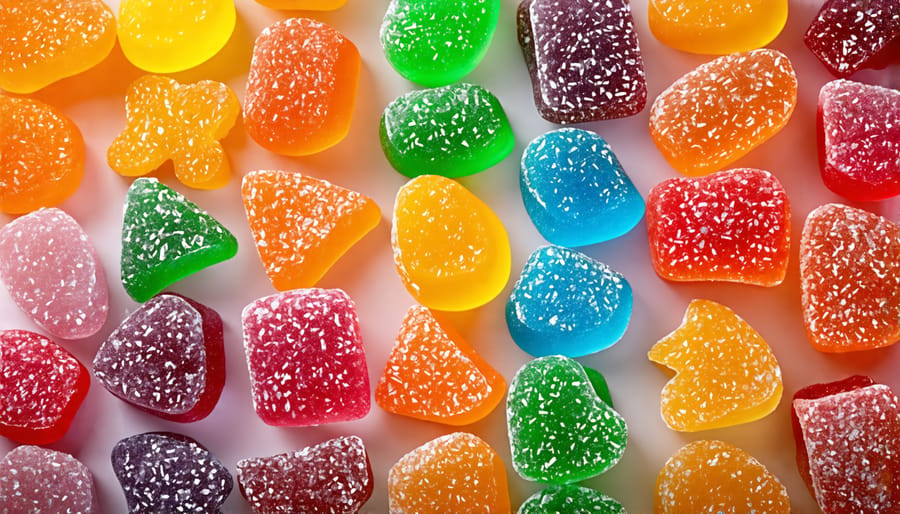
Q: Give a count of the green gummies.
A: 5